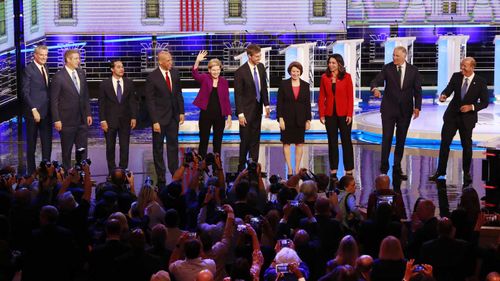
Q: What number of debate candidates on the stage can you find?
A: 10